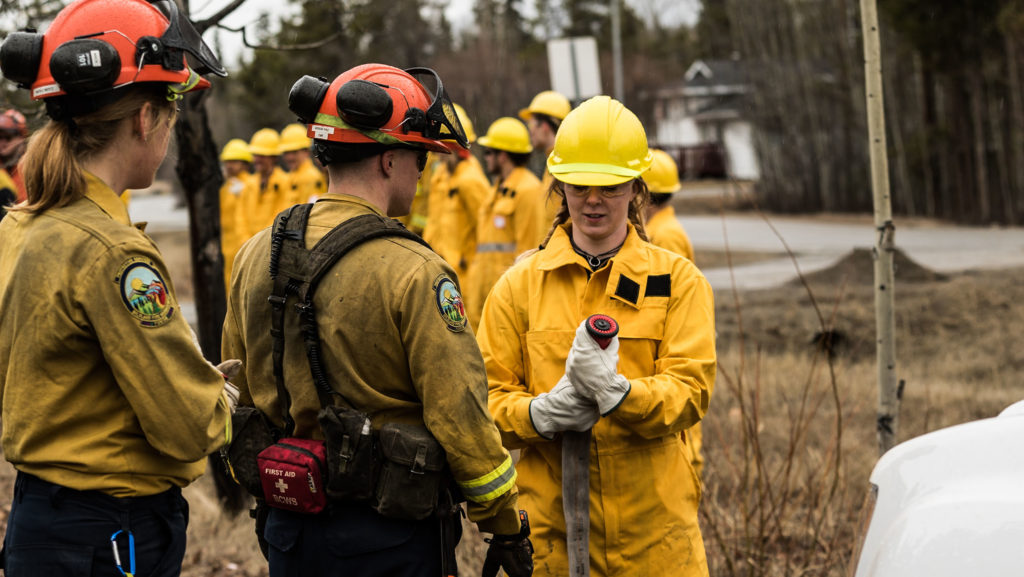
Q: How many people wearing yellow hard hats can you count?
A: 8